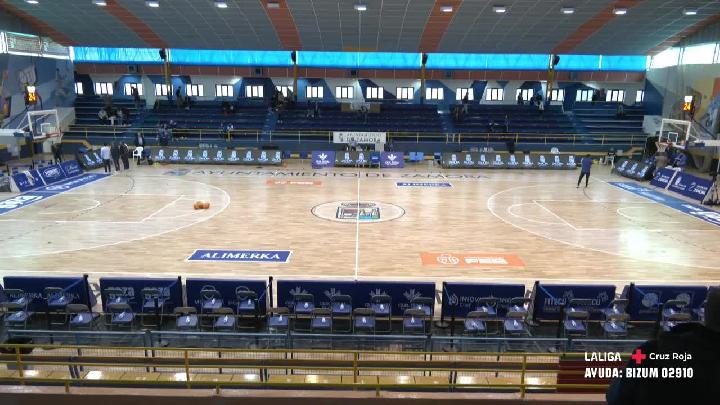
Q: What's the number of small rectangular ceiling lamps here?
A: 11